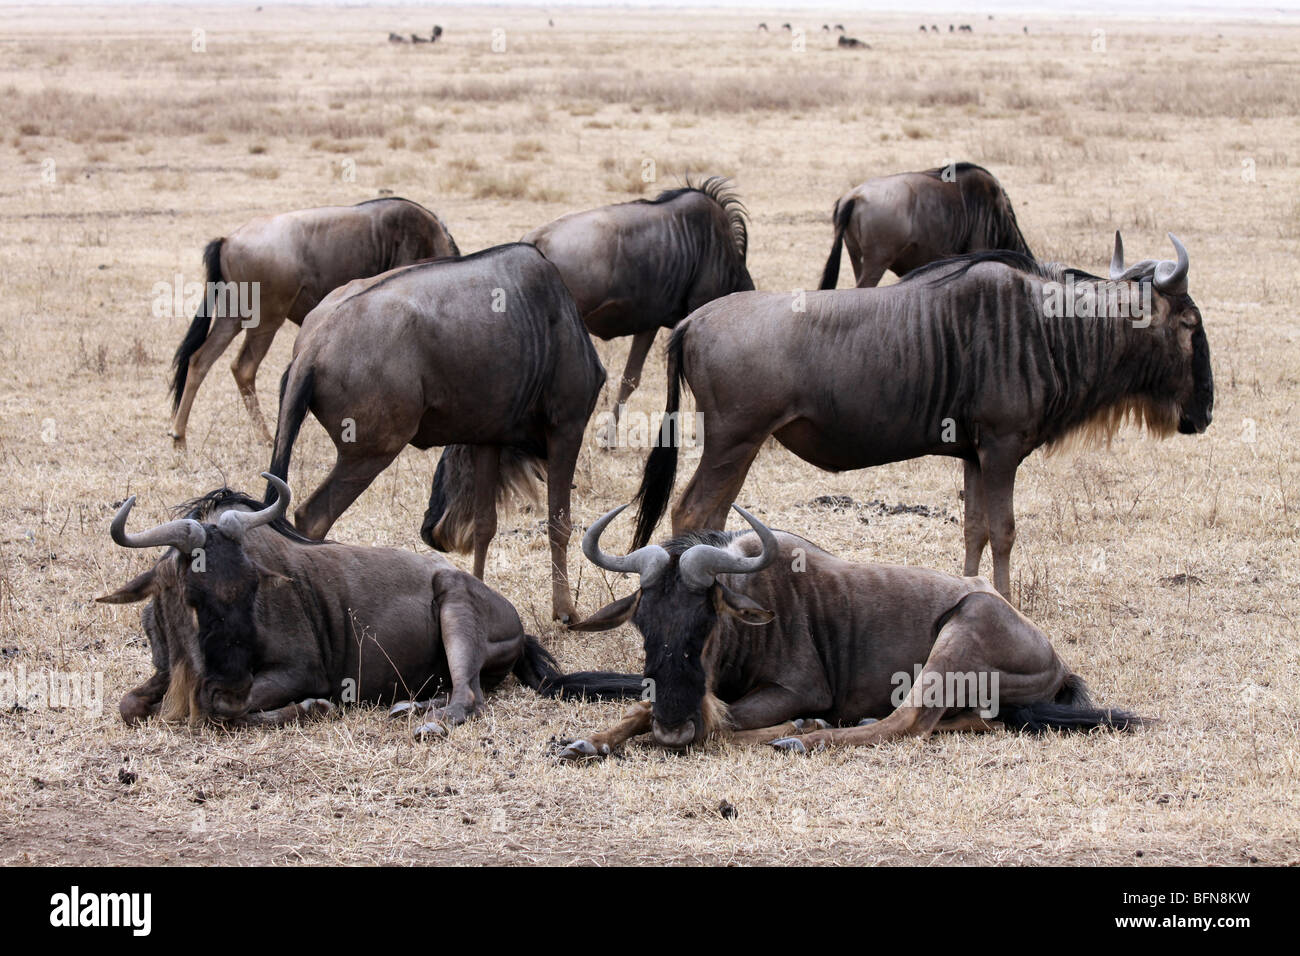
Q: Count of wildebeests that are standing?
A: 5